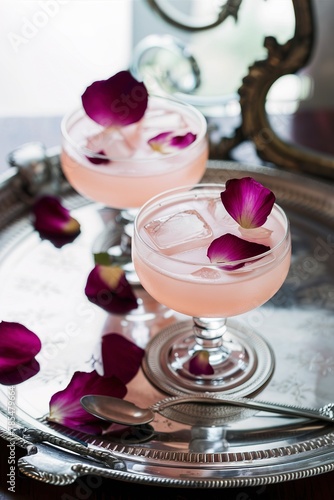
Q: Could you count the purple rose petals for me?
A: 11